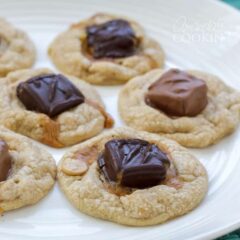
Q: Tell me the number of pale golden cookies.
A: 6